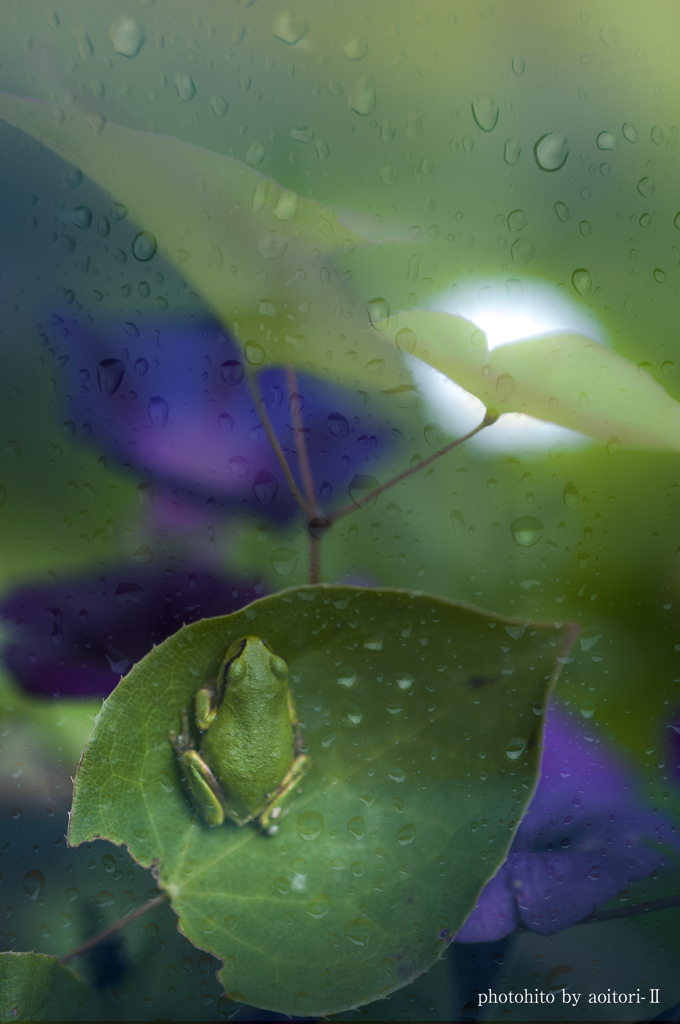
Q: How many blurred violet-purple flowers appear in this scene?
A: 3